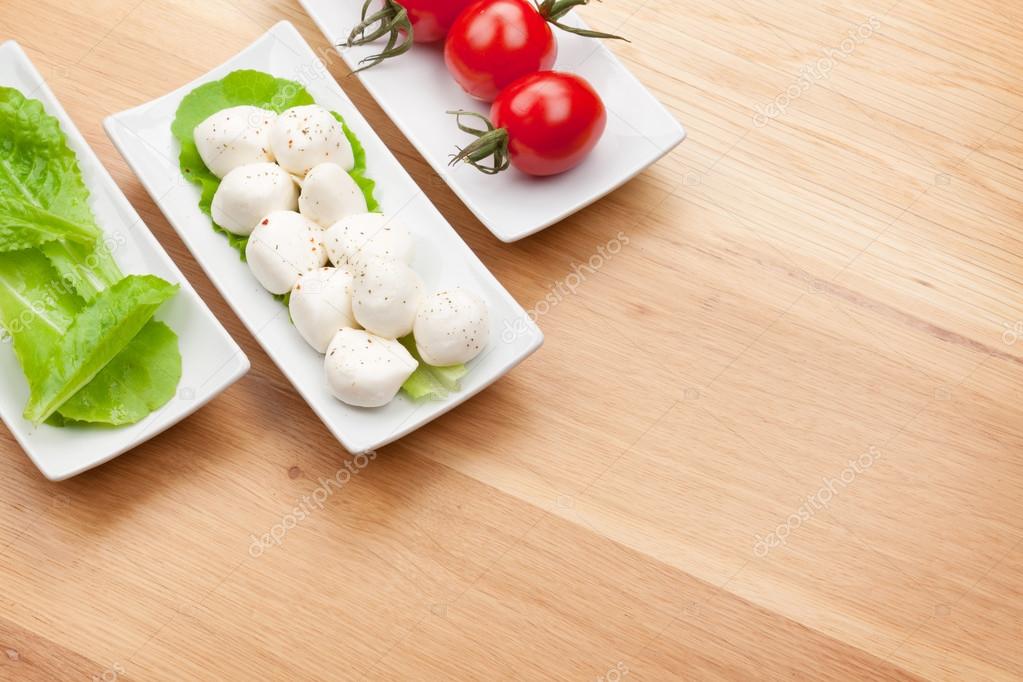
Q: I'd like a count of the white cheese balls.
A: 10